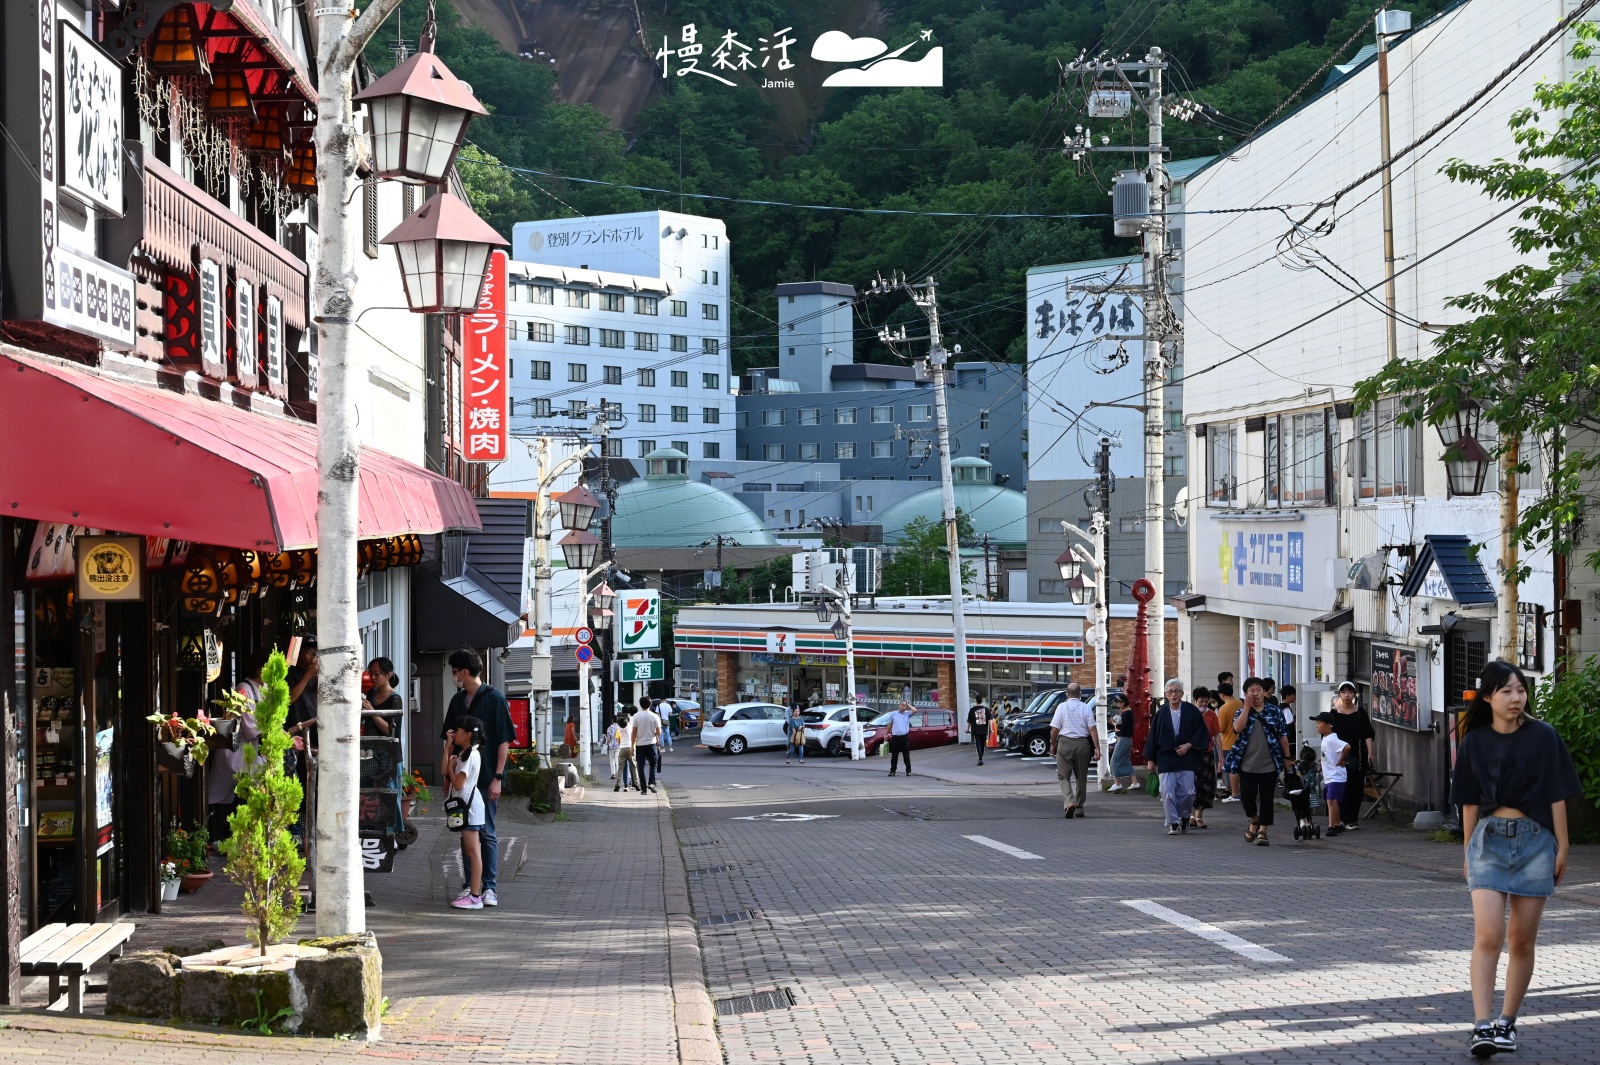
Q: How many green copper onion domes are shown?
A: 2